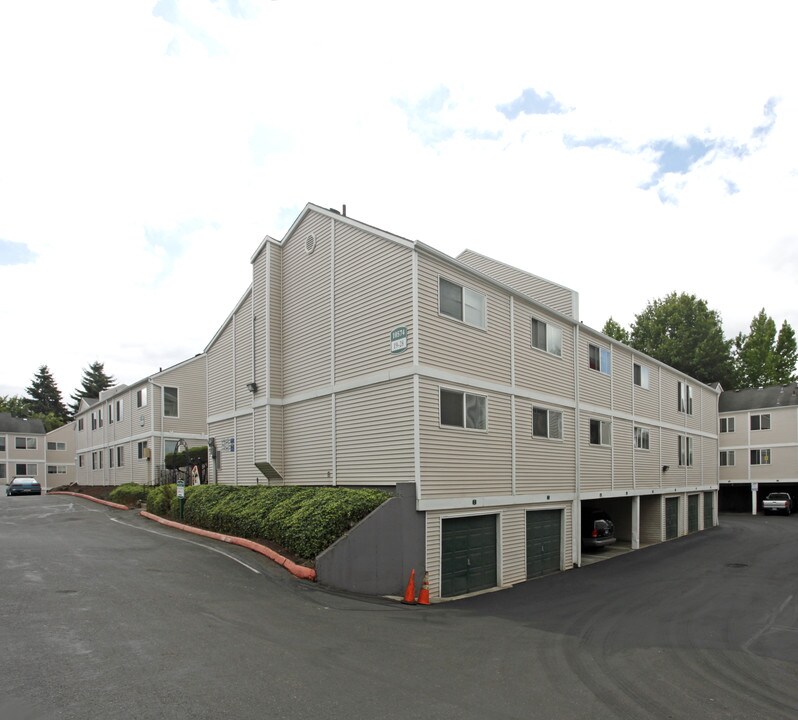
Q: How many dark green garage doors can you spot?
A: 5